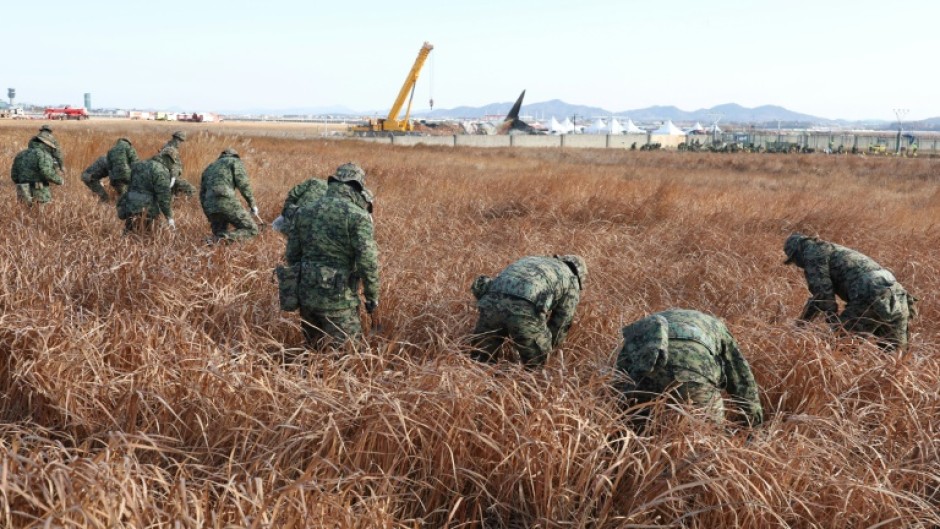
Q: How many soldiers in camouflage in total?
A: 12